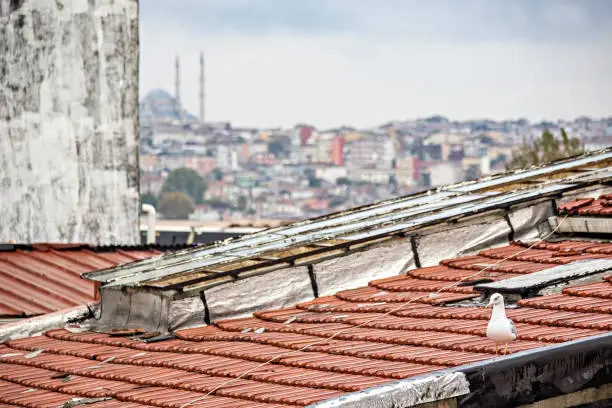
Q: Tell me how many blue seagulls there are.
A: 0